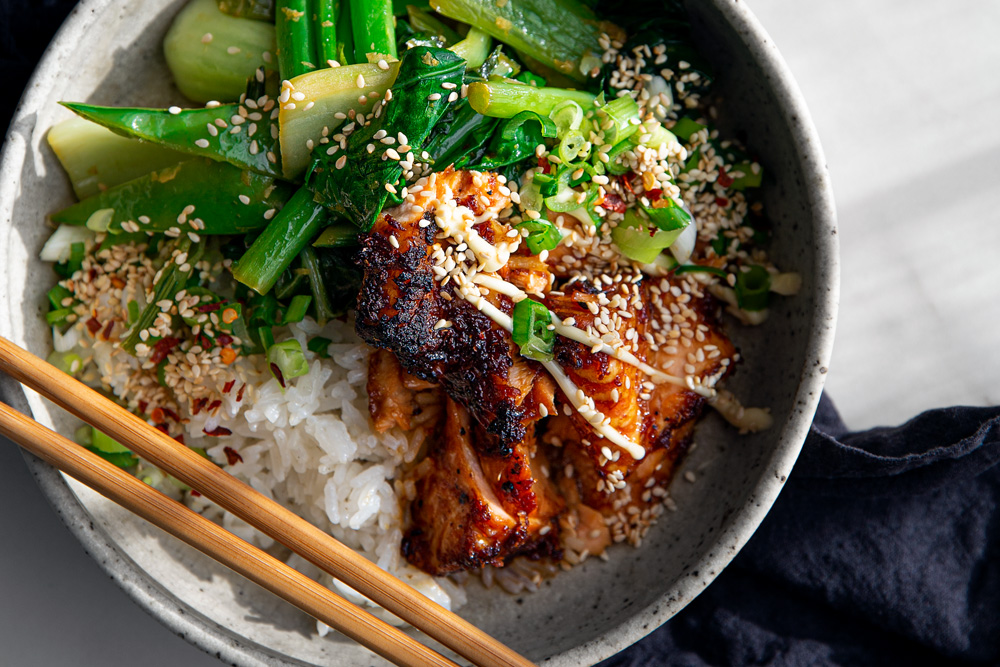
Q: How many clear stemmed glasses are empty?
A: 0